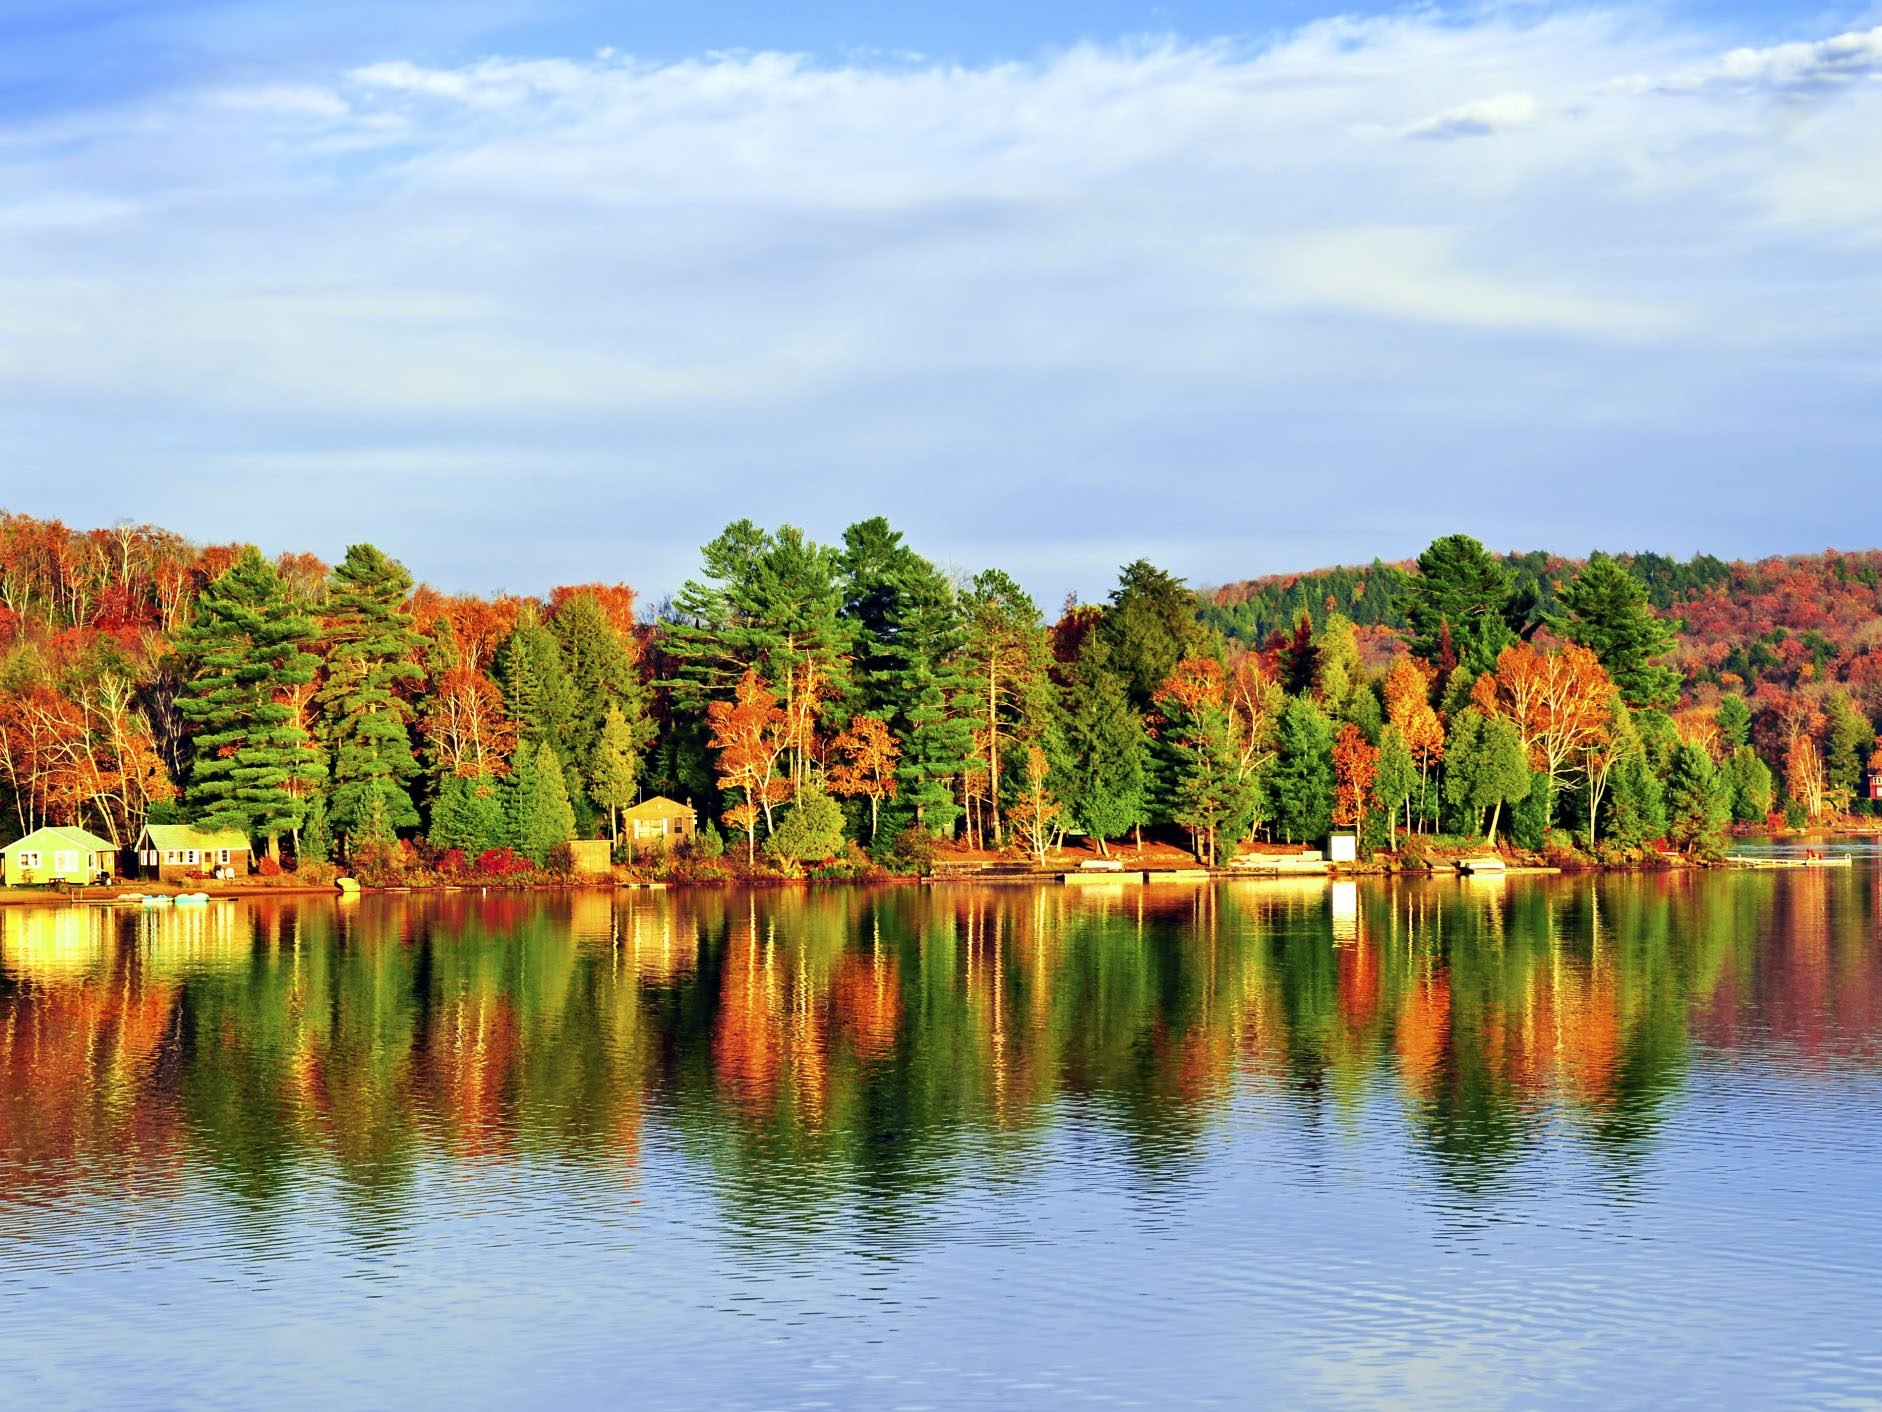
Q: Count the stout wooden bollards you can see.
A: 0